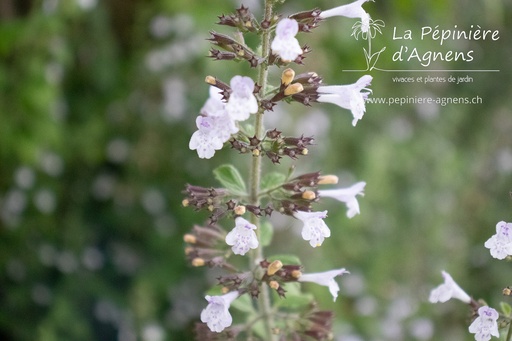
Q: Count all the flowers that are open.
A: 14